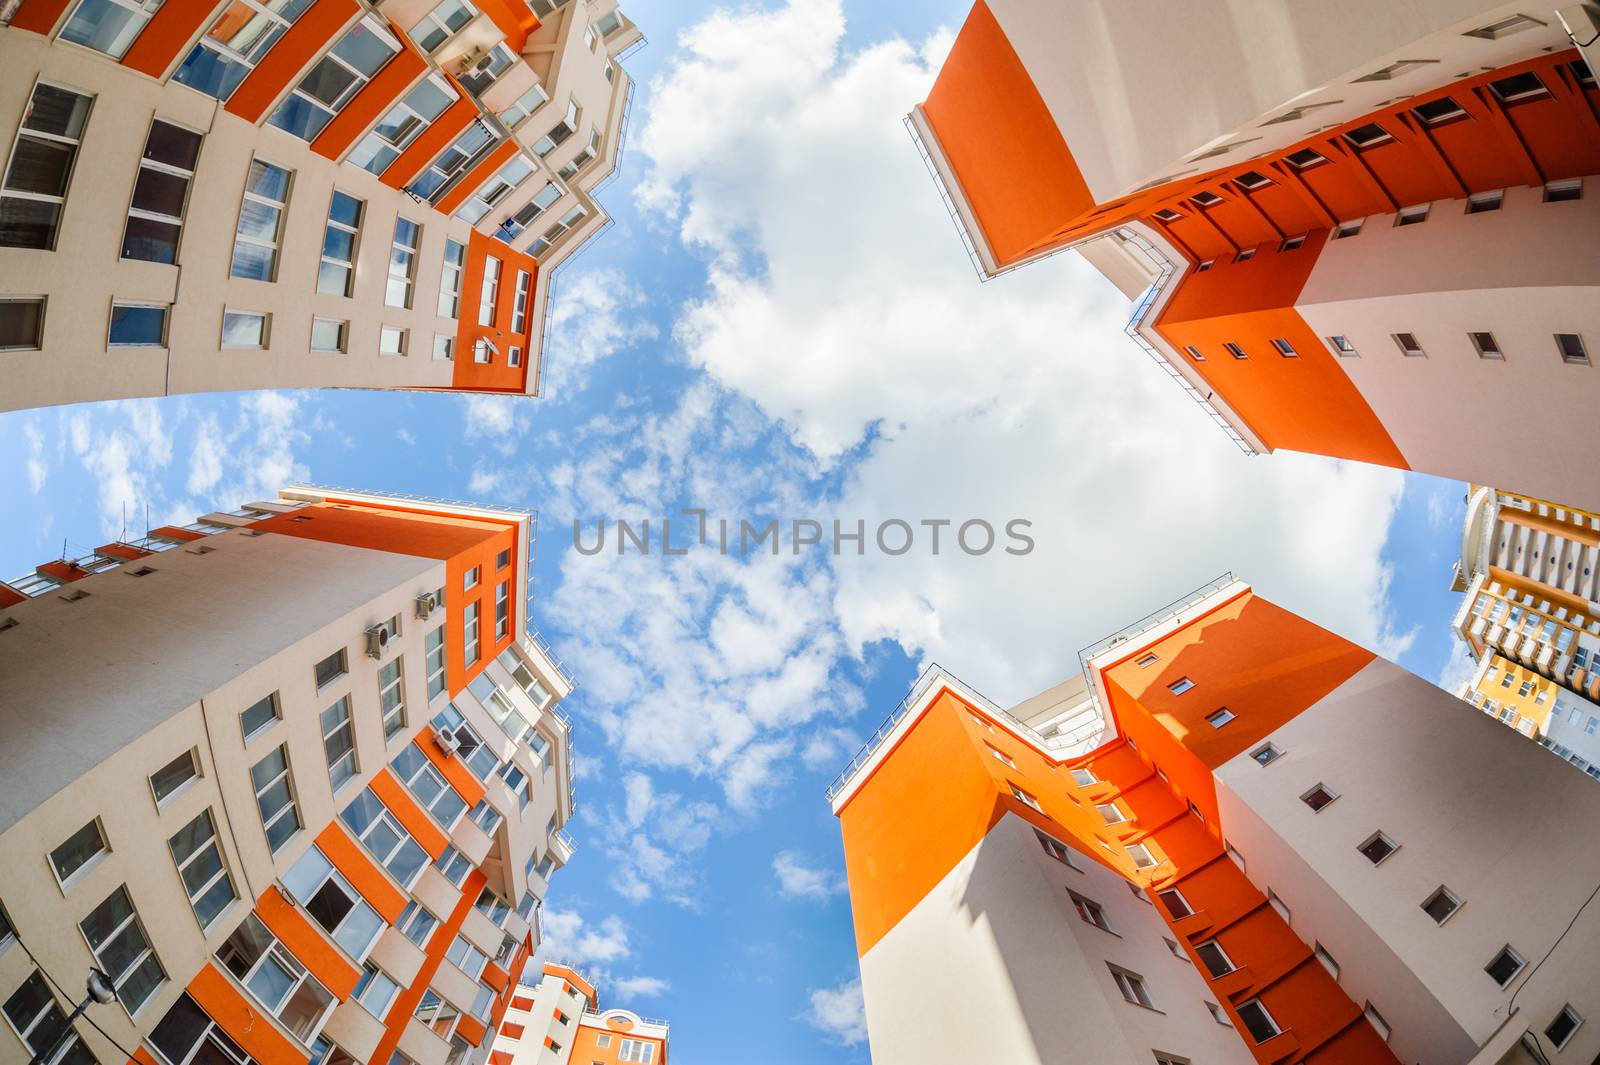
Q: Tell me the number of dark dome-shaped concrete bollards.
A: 0